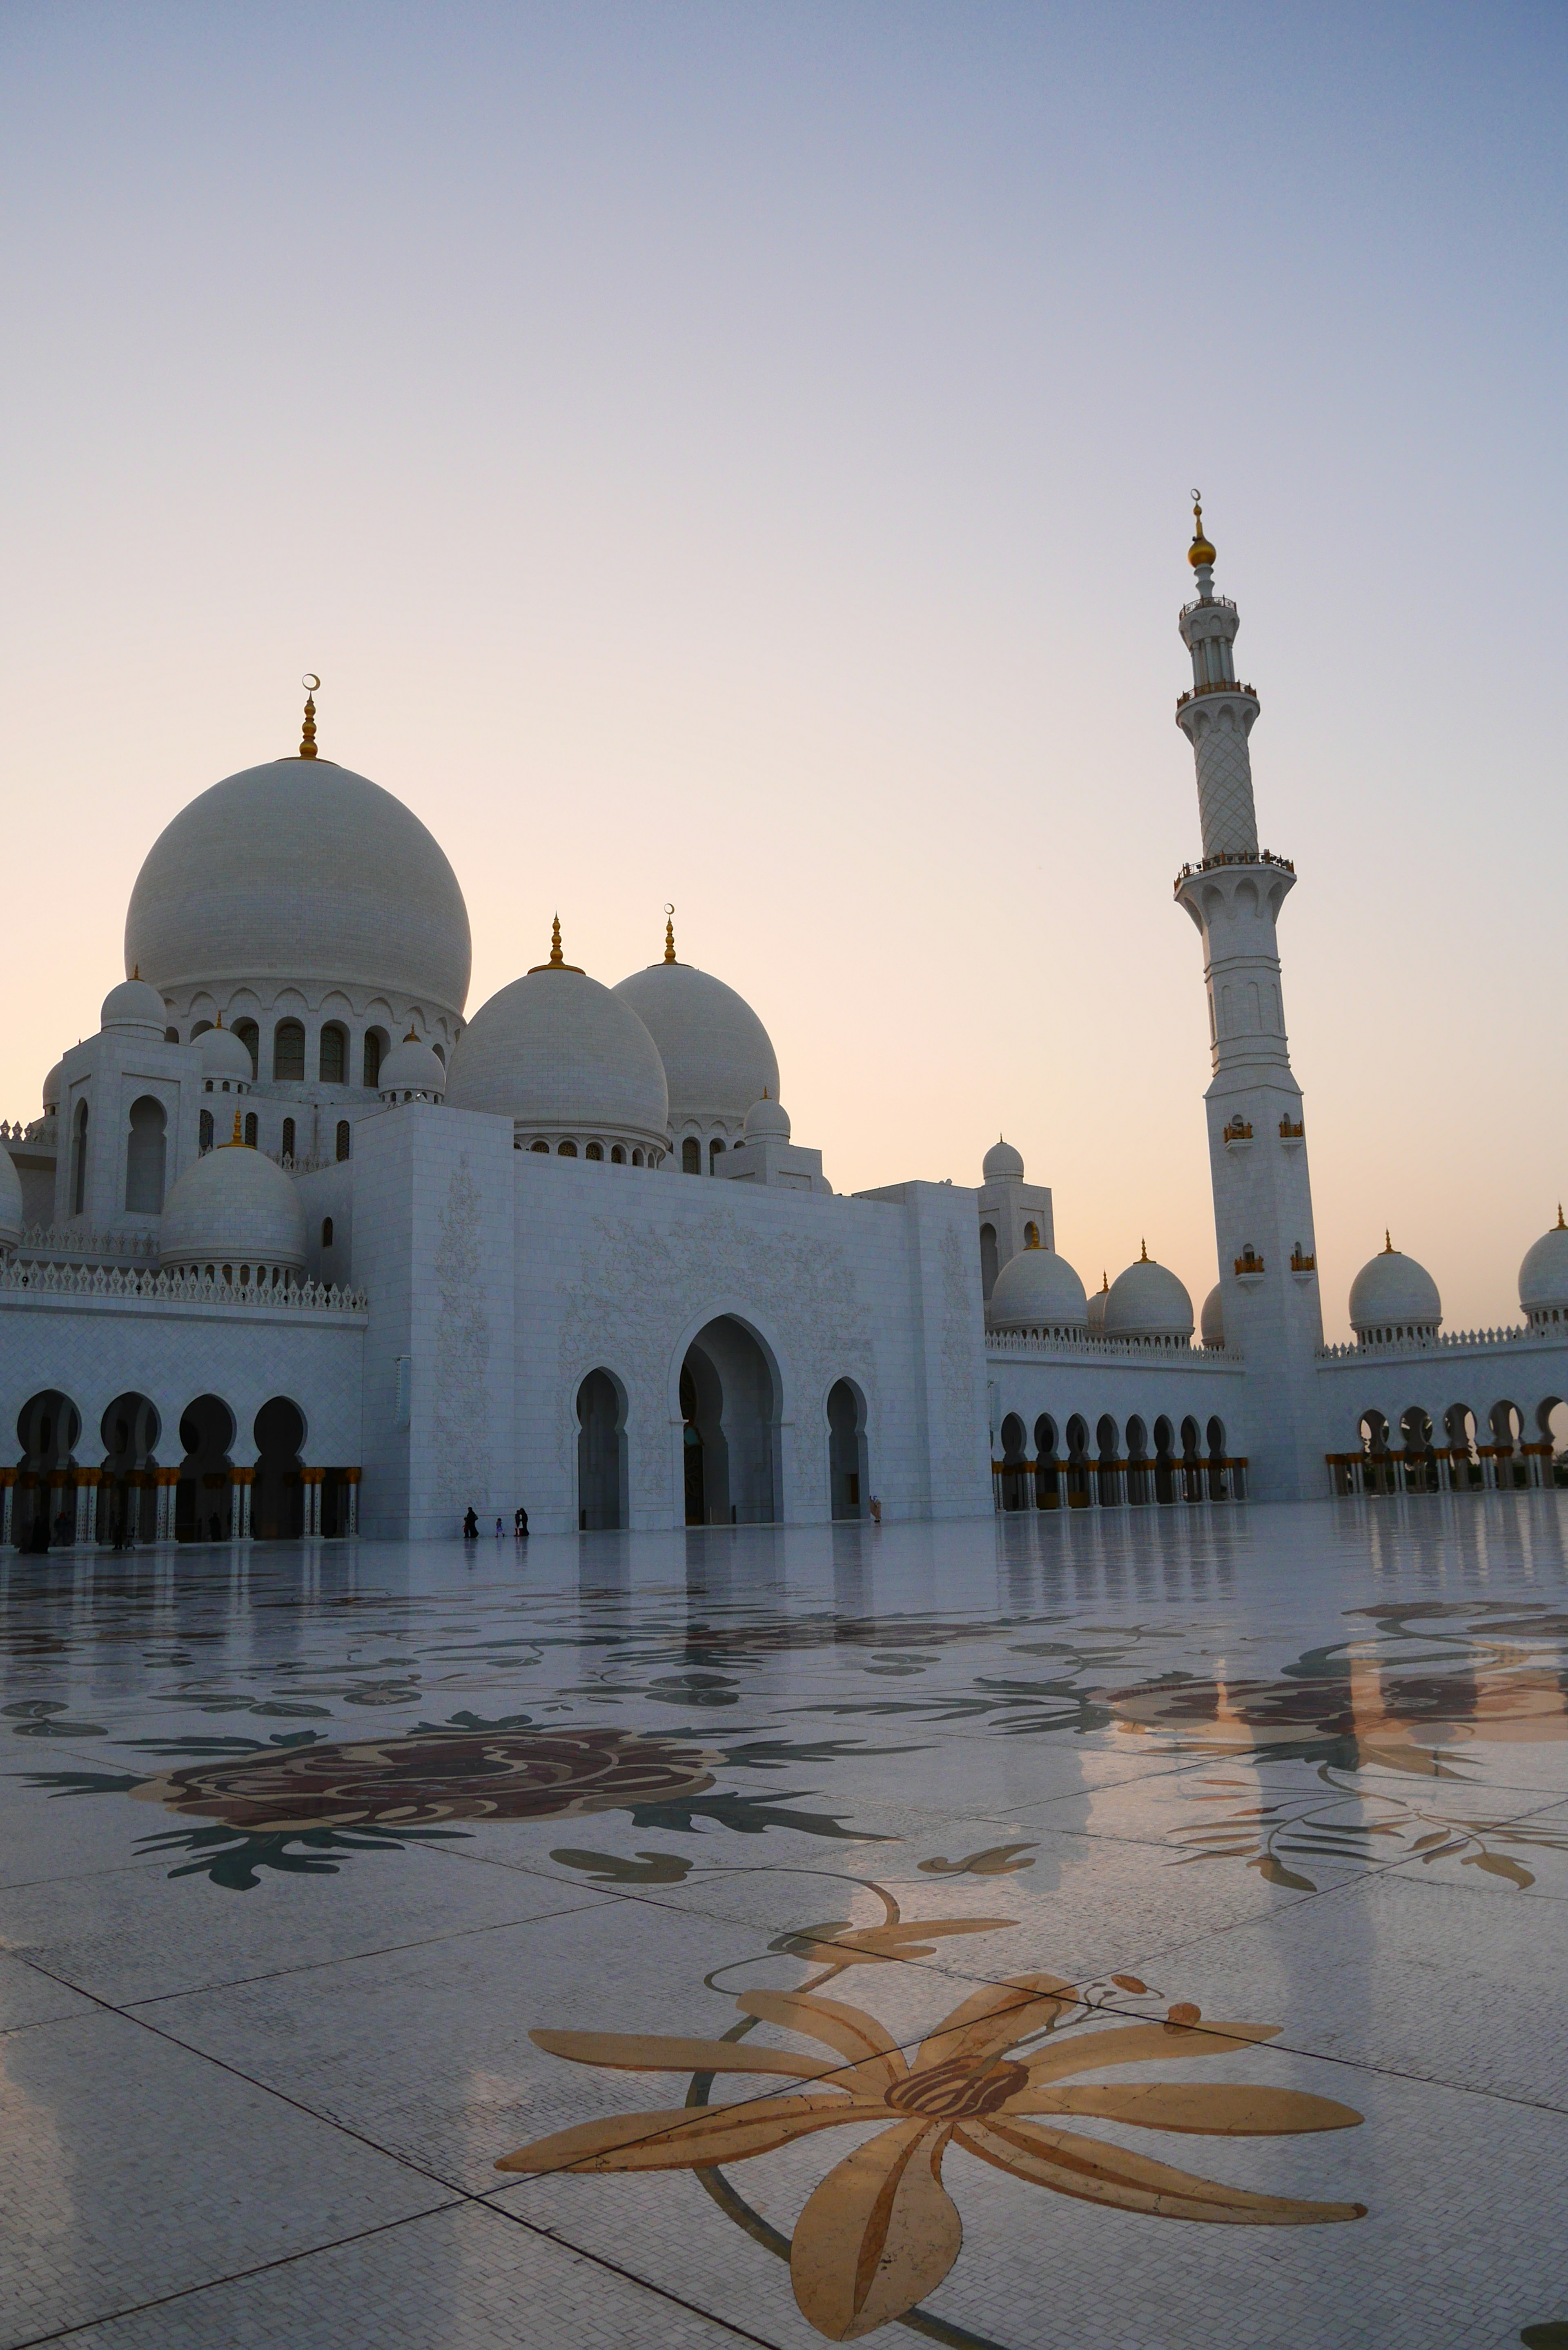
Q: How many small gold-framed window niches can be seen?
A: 4